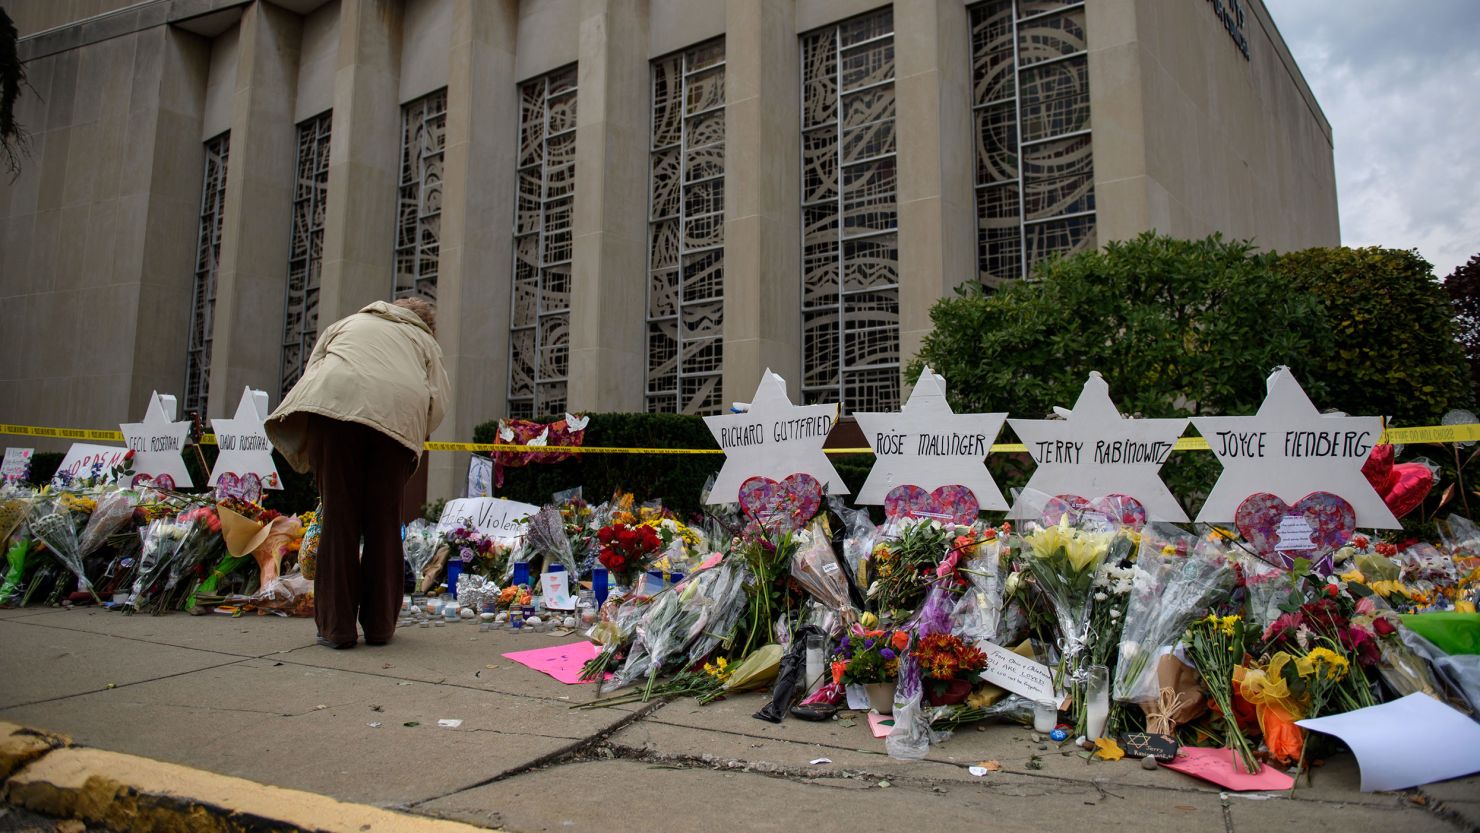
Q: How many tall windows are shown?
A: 7